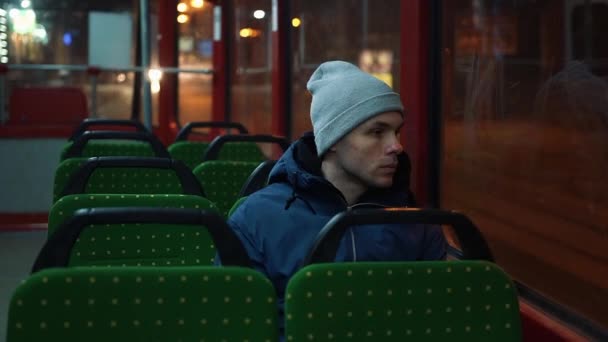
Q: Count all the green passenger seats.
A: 8